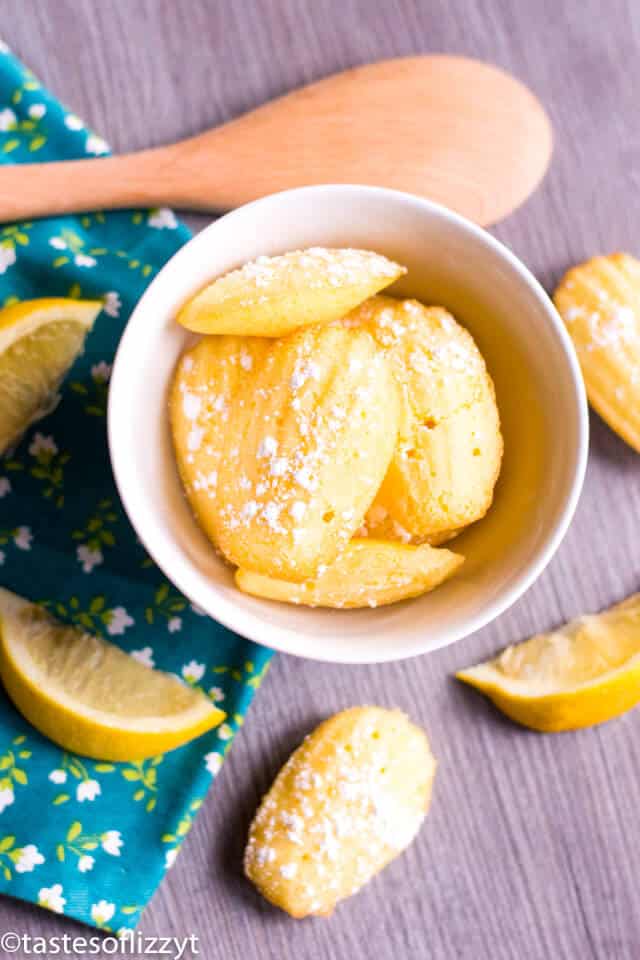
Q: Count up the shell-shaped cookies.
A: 6